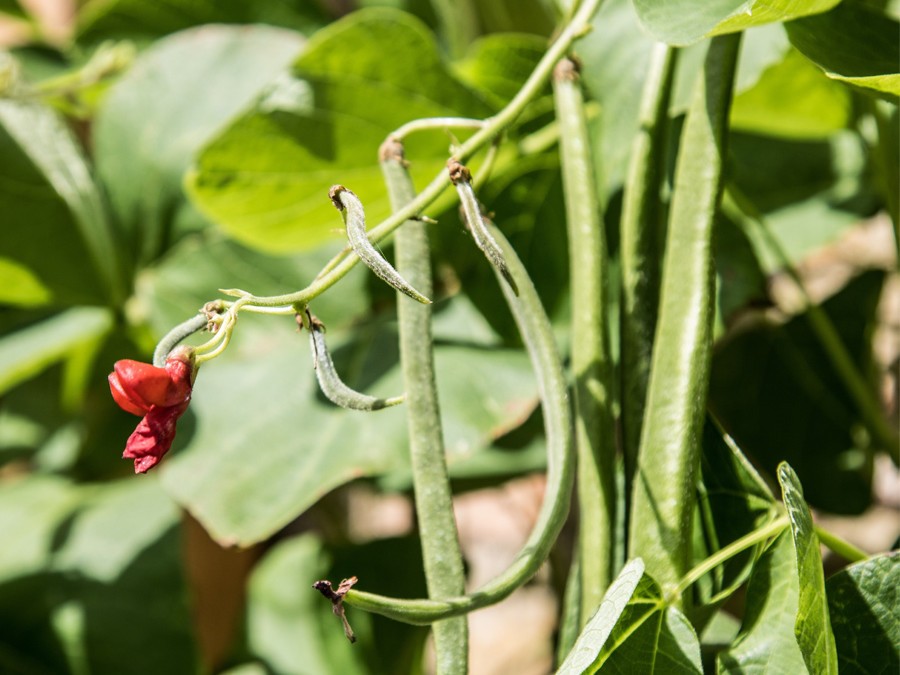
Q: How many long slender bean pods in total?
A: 5